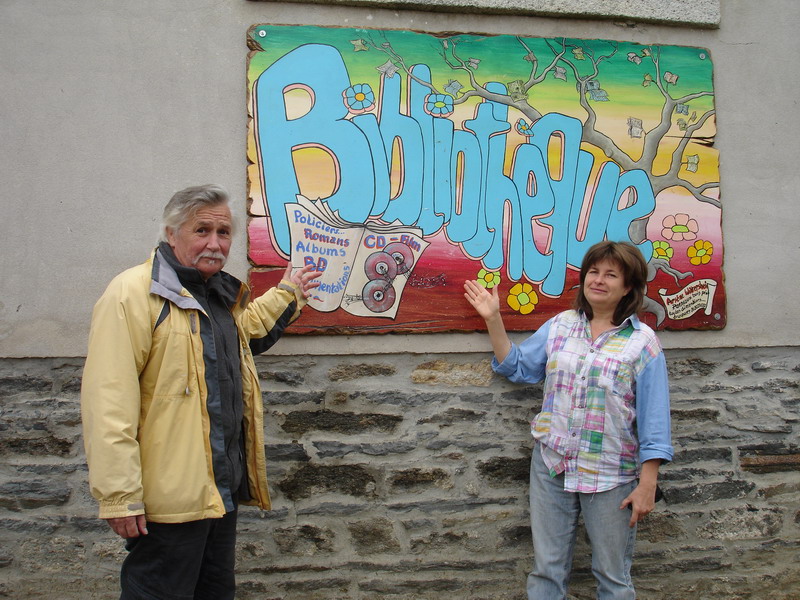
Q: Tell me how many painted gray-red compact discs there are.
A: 3